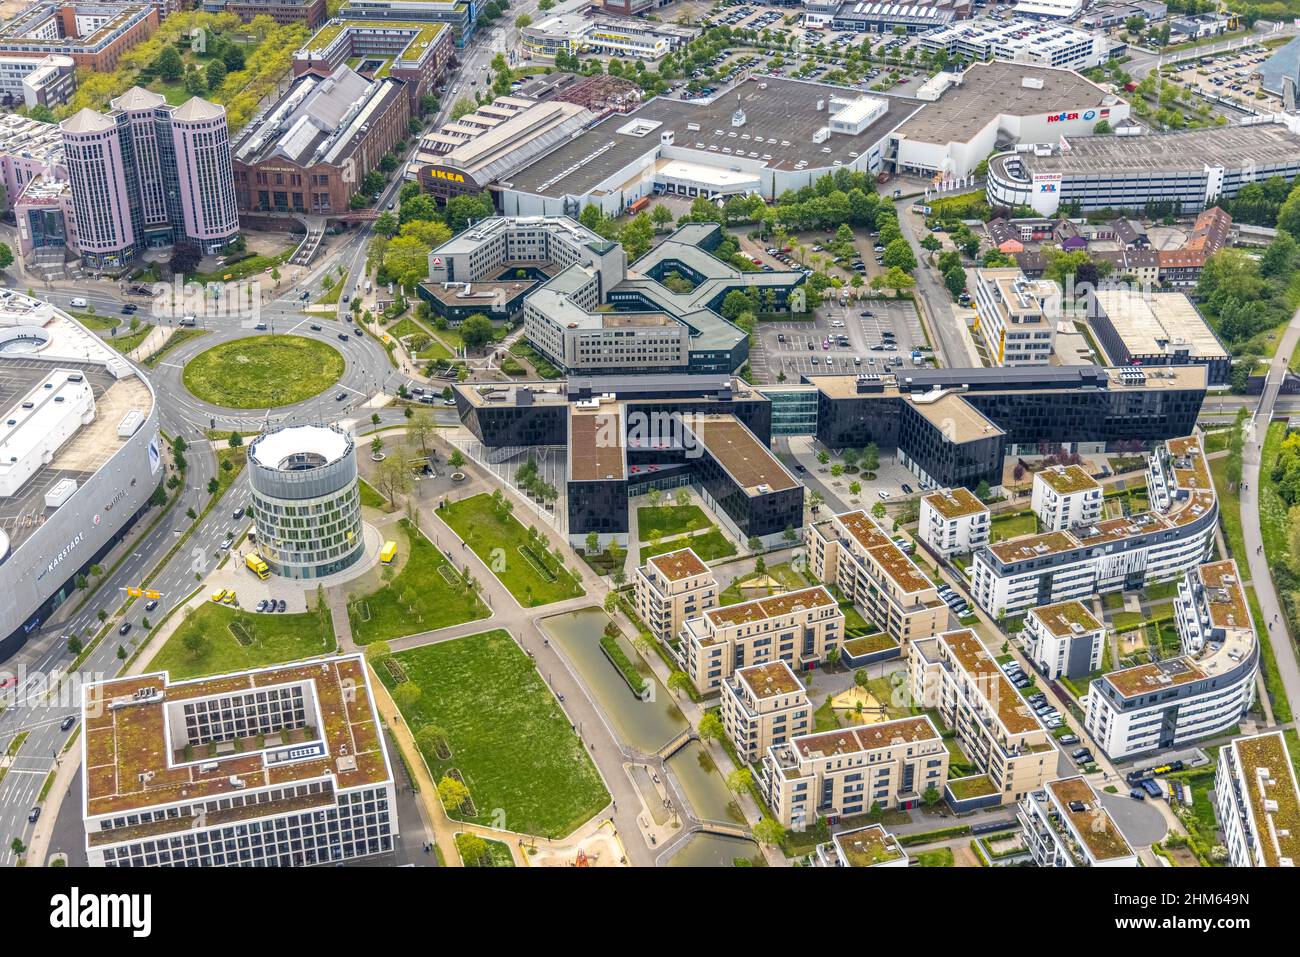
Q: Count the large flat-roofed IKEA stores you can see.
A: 1